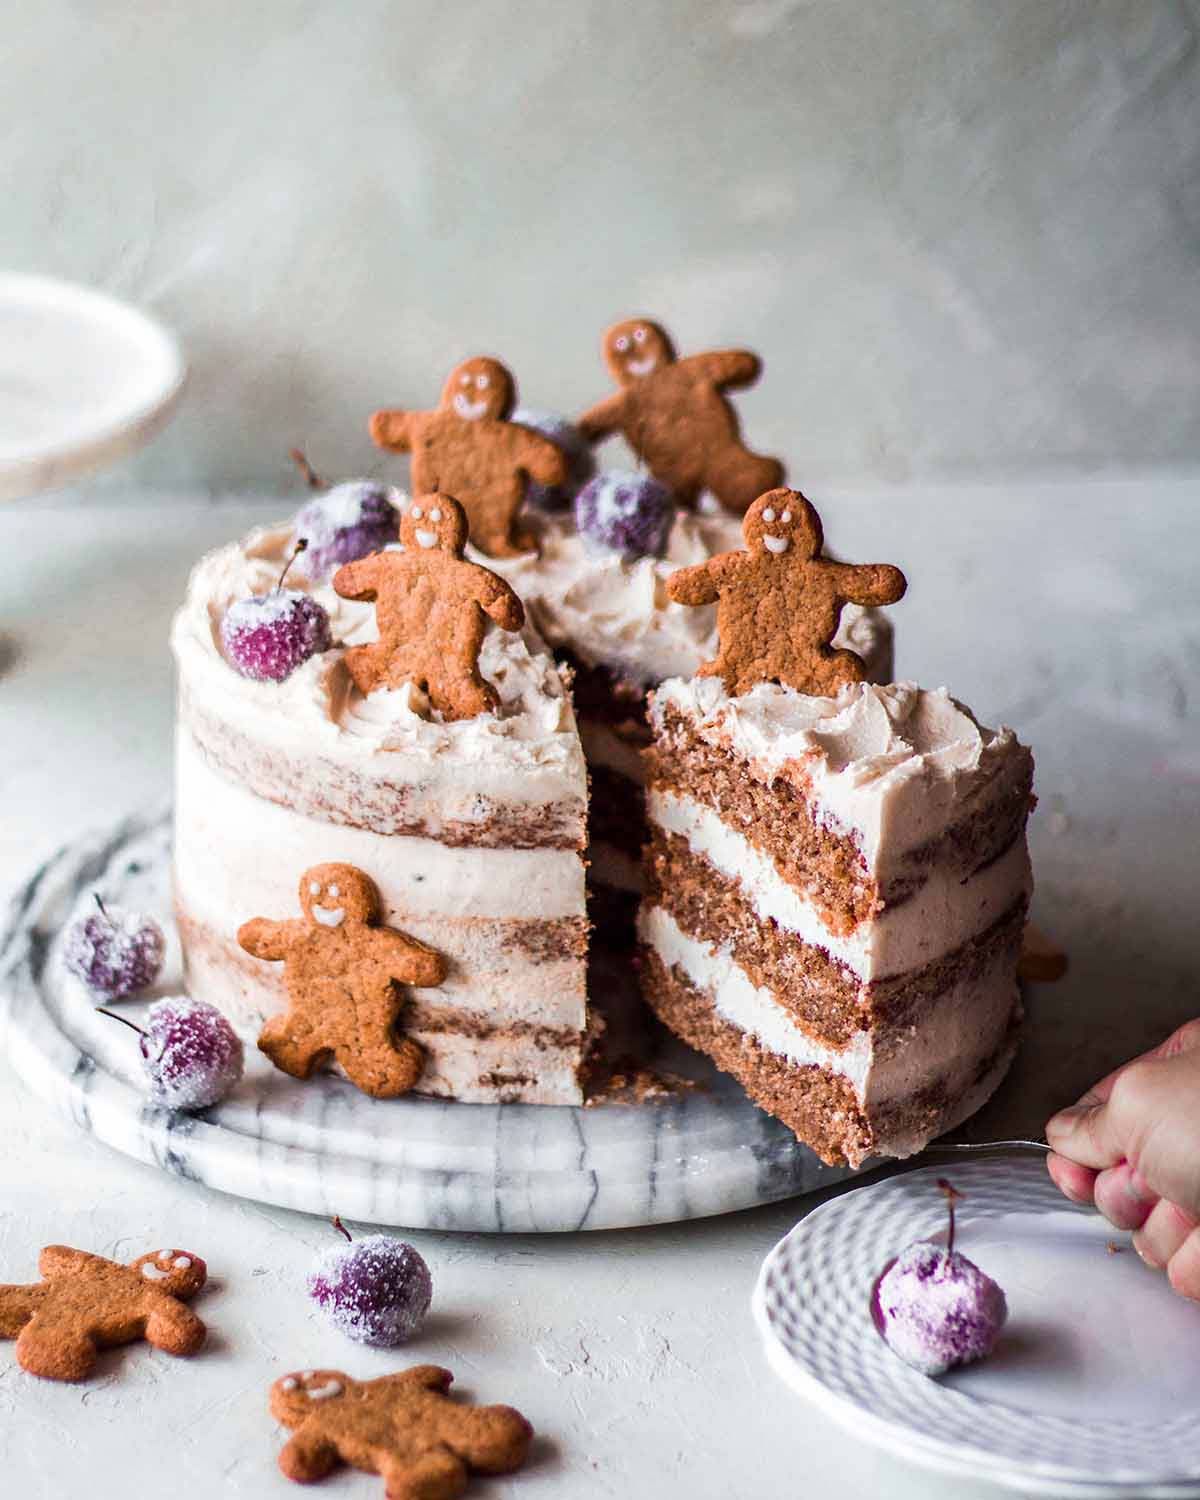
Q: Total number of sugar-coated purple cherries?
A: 8